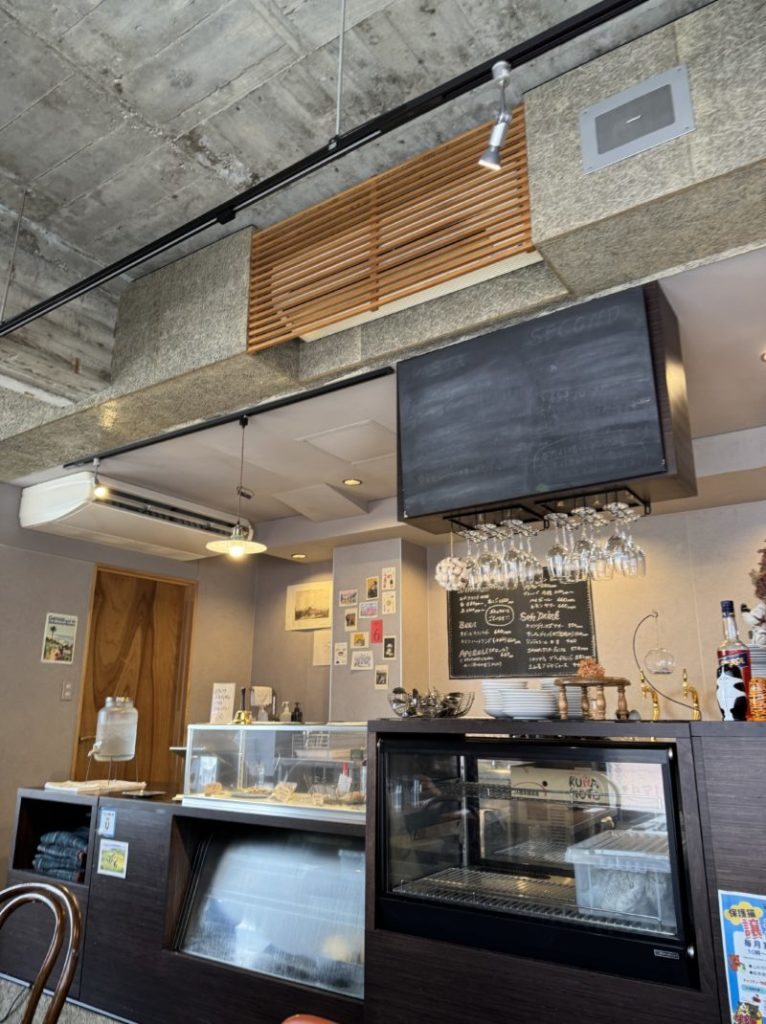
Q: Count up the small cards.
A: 12